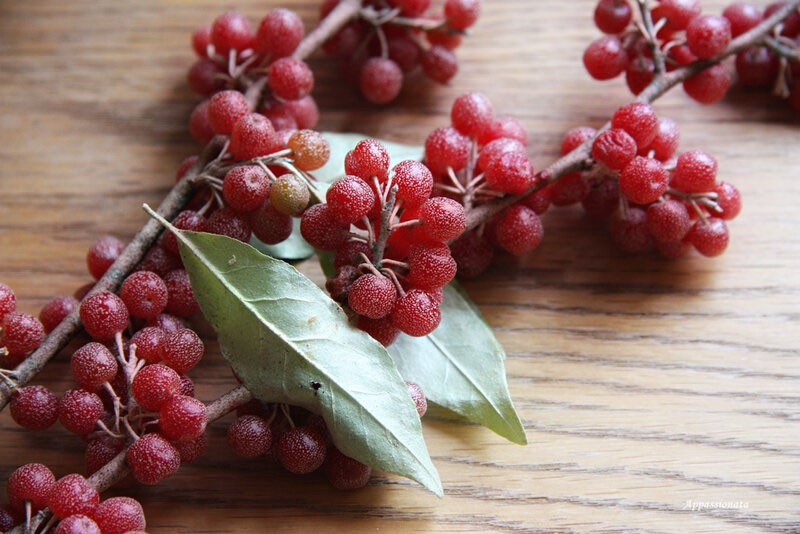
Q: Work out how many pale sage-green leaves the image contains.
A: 3